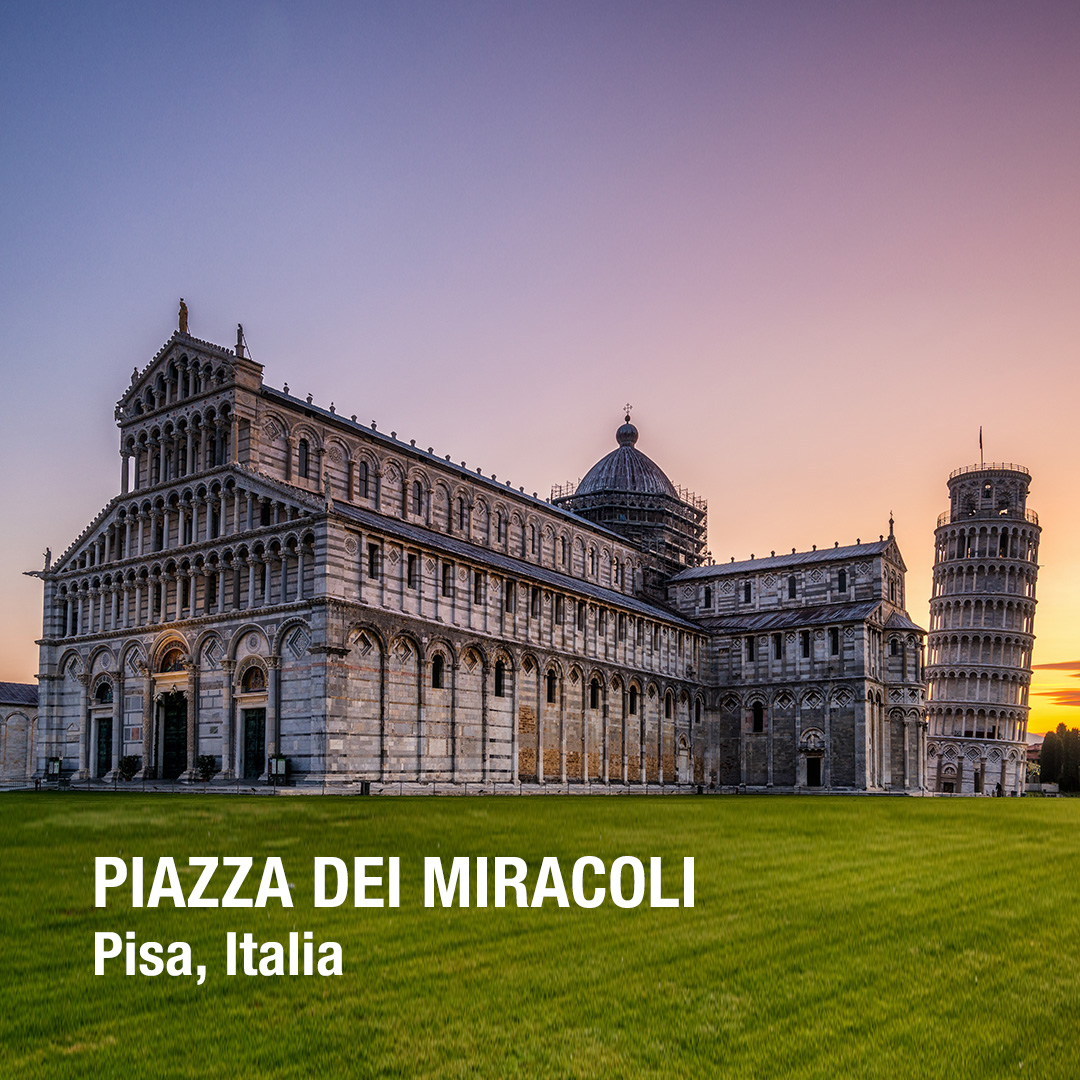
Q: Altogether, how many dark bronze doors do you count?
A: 3